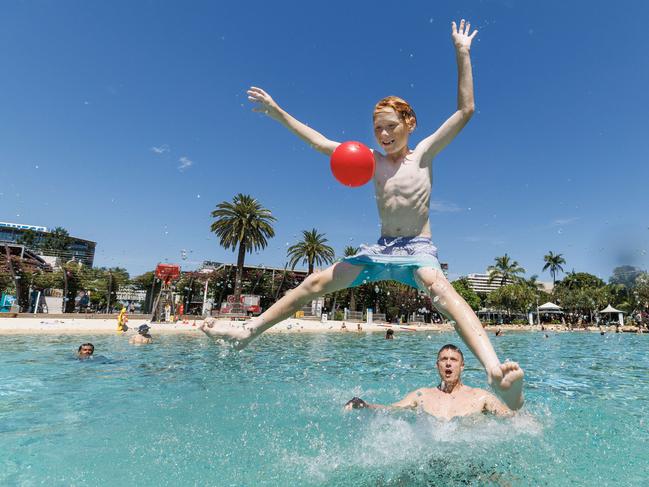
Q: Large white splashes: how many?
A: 1